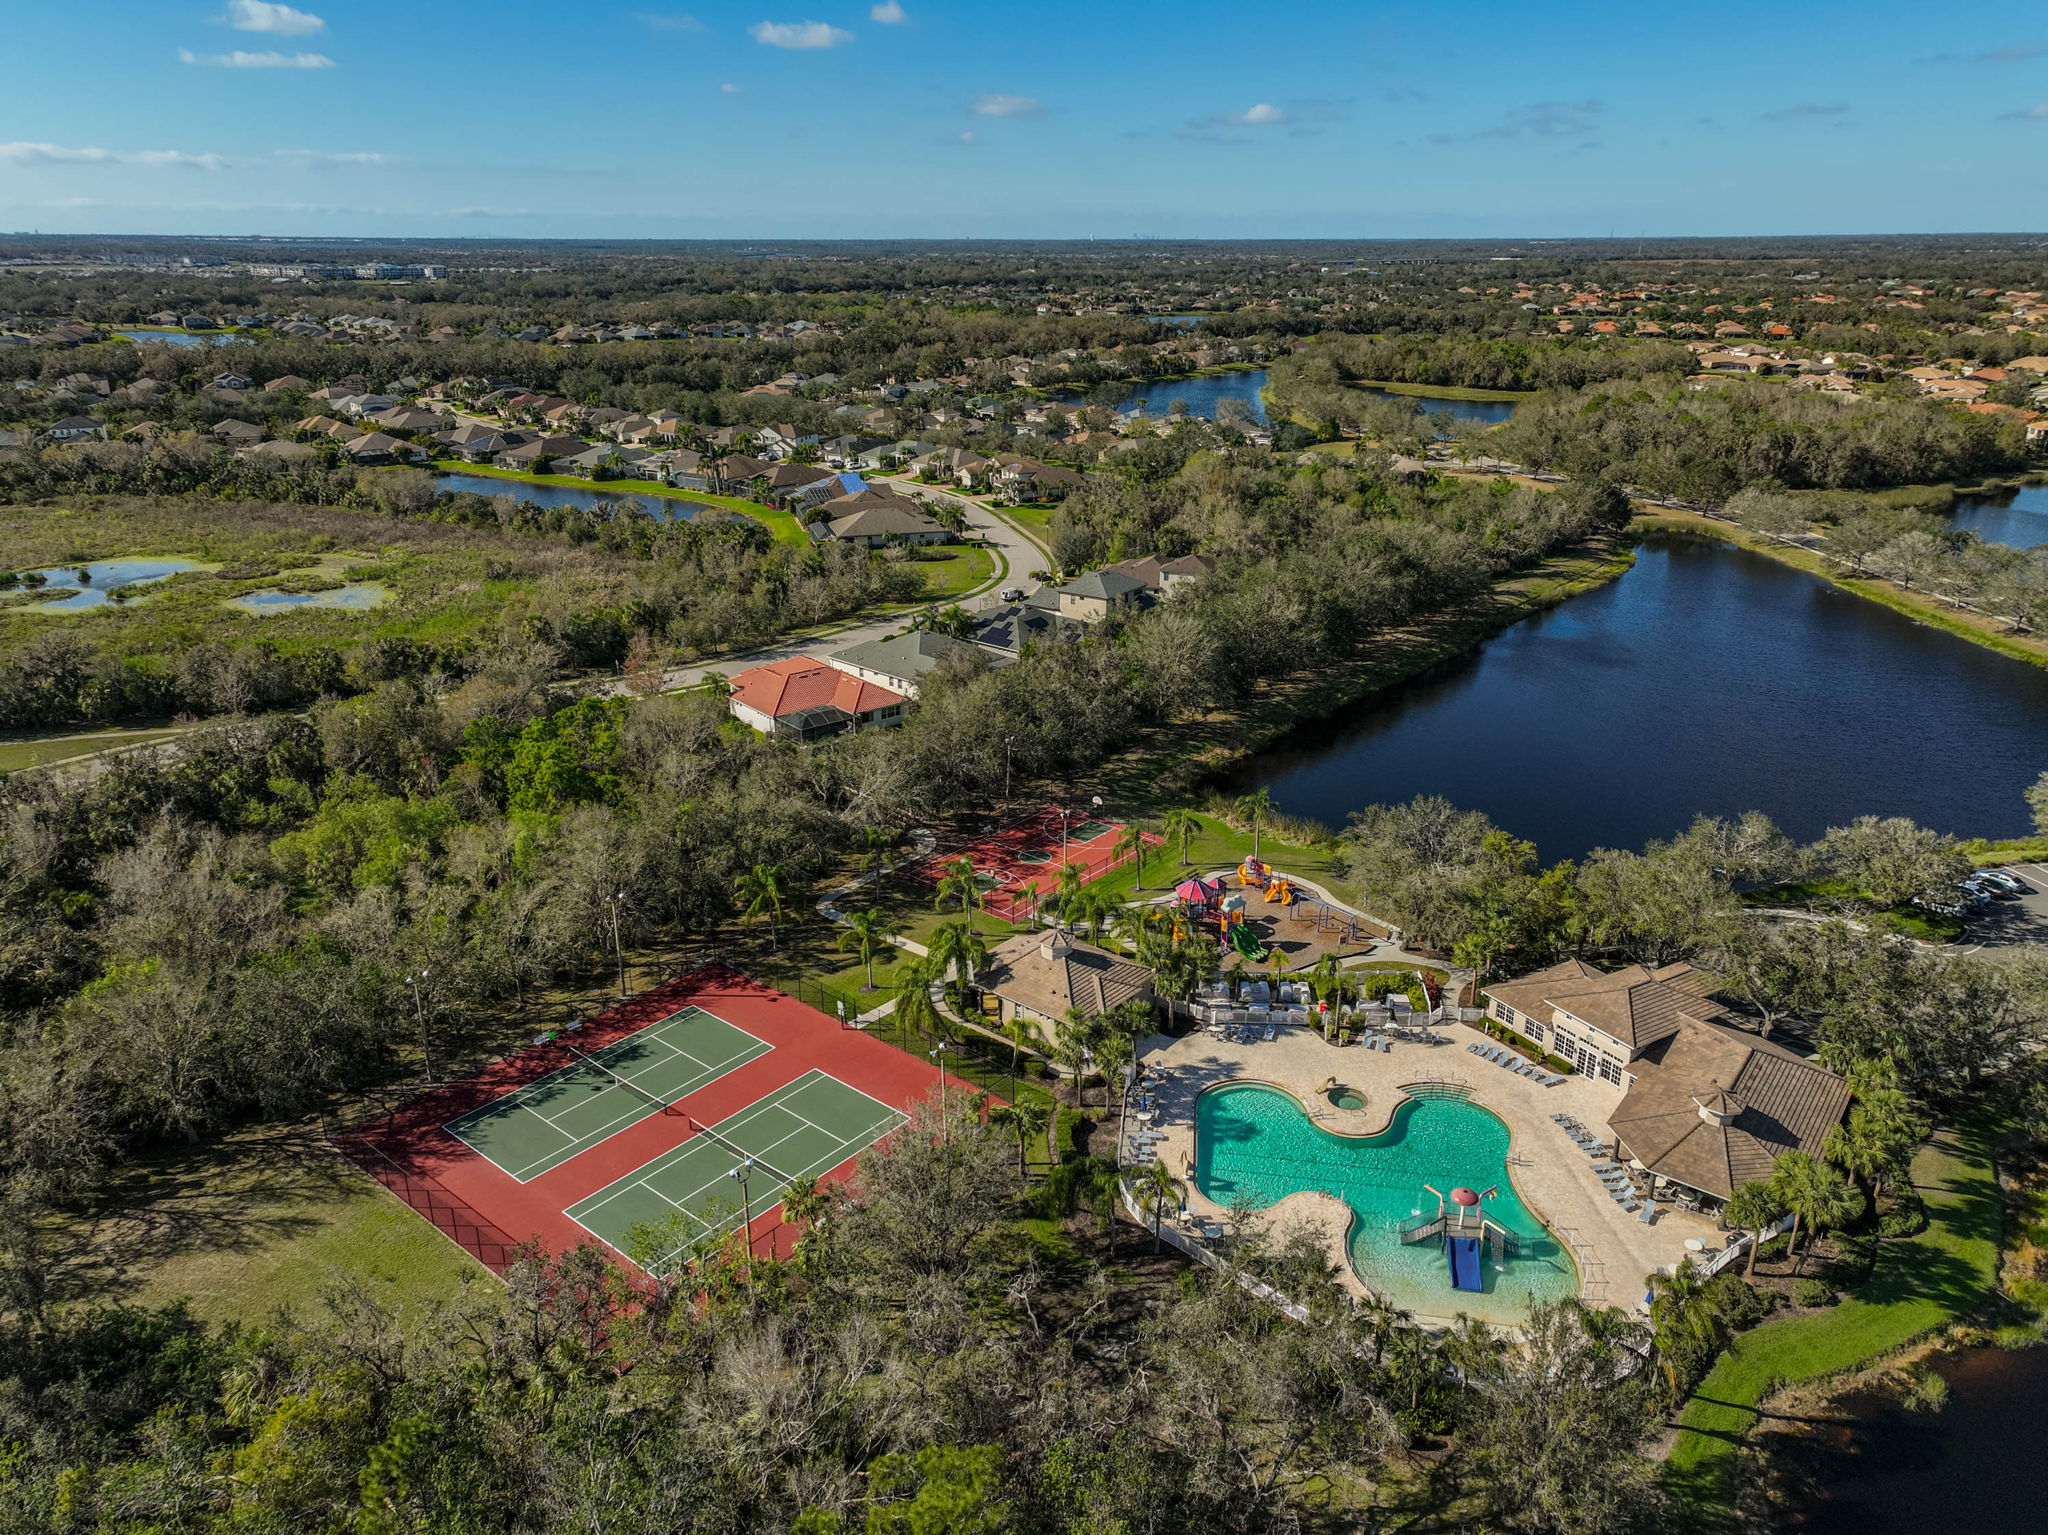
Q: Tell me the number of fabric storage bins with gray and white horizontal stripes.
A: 0